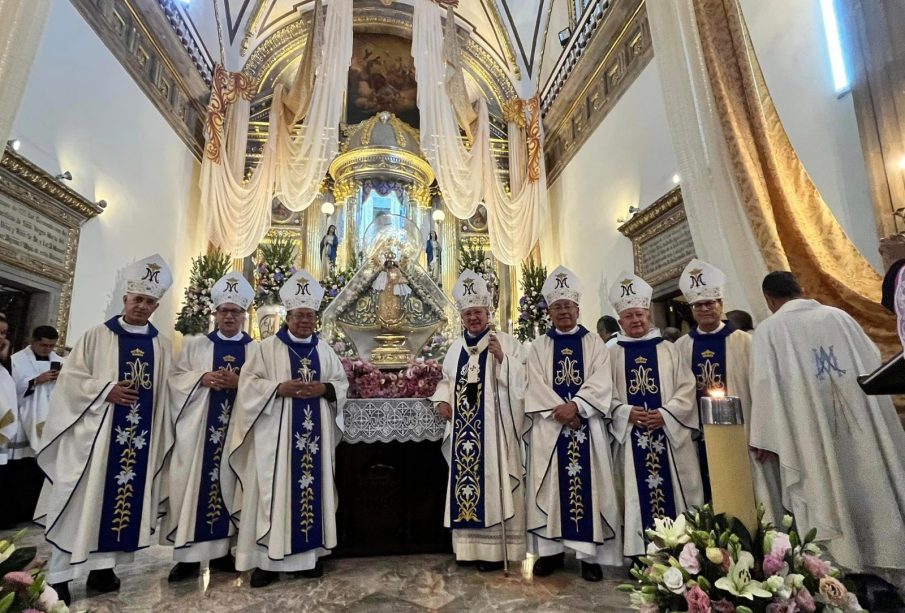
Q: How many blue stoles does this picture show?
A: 7